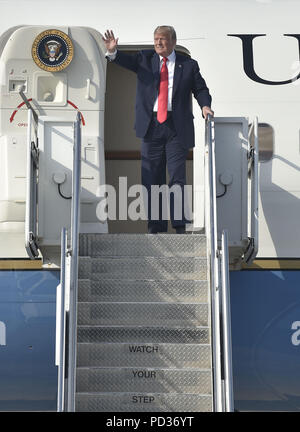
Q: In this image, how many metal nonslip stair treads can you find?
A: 8